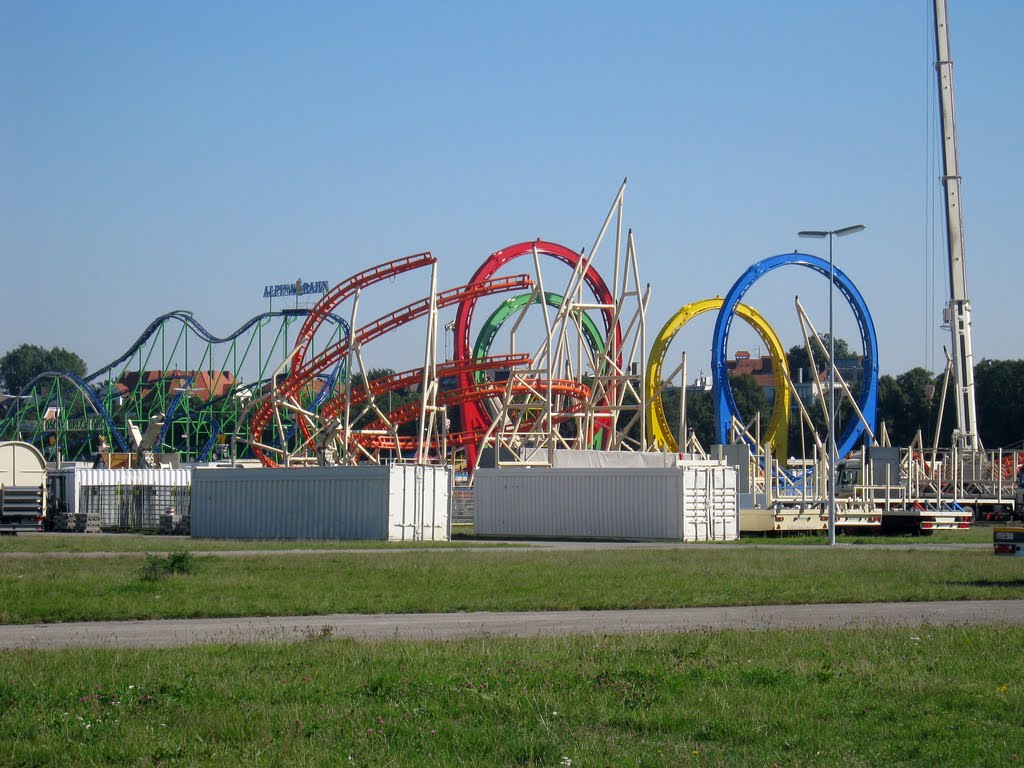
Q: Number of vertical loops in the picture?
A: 4